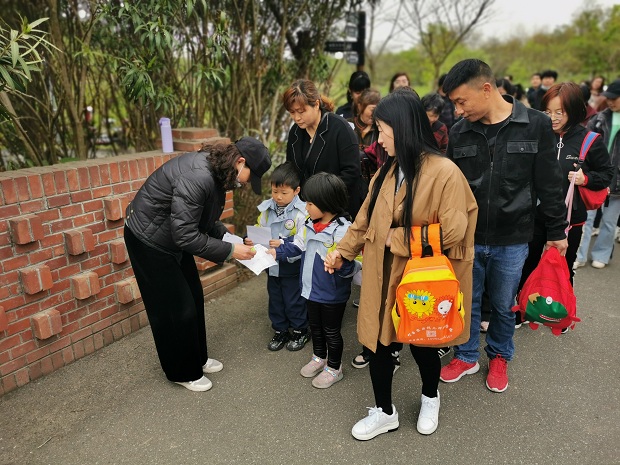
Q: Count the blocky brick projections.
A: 9